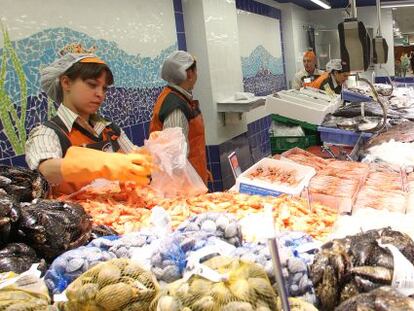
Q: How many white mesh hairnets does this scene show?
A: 3